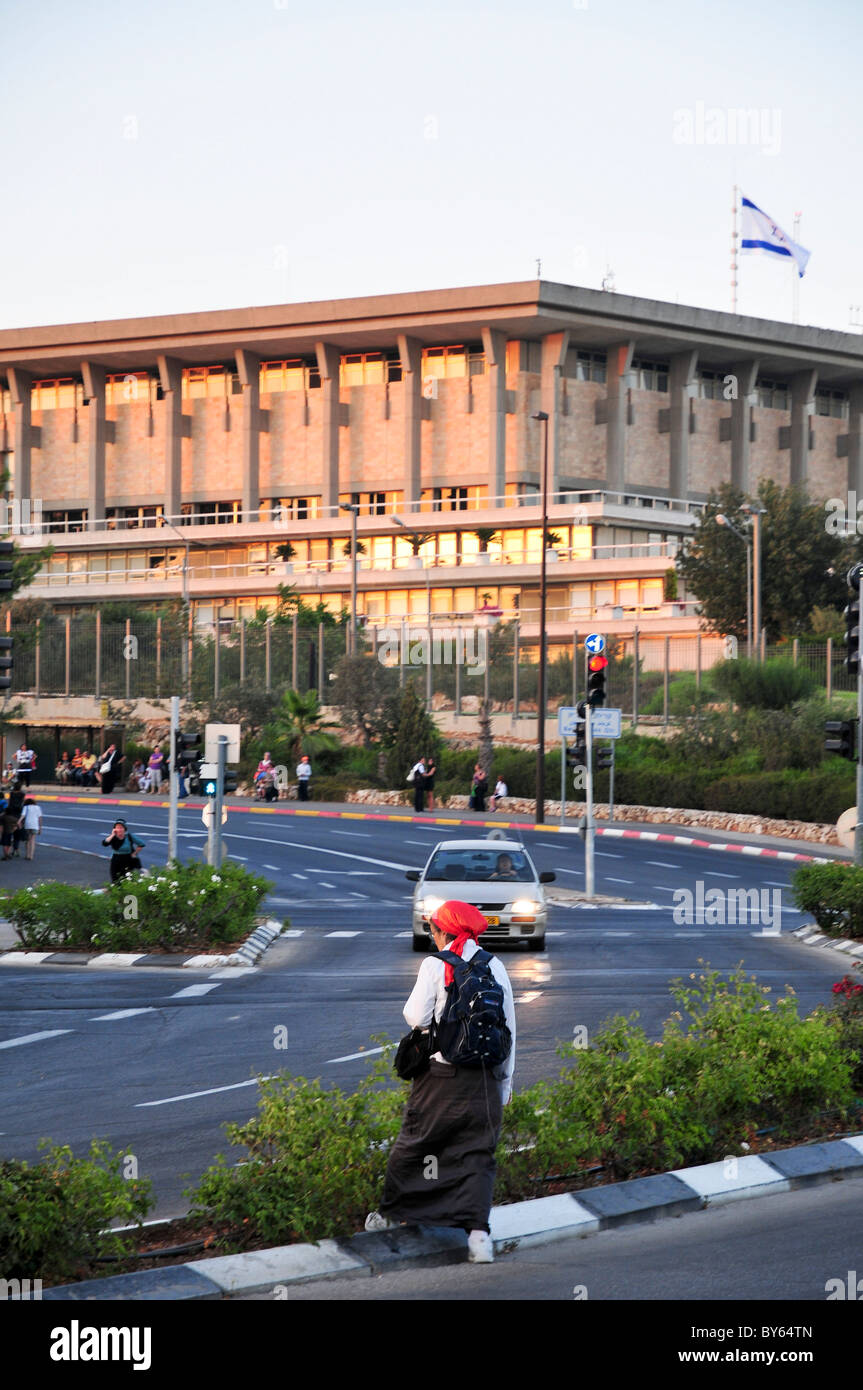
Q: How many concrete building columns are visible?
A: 13